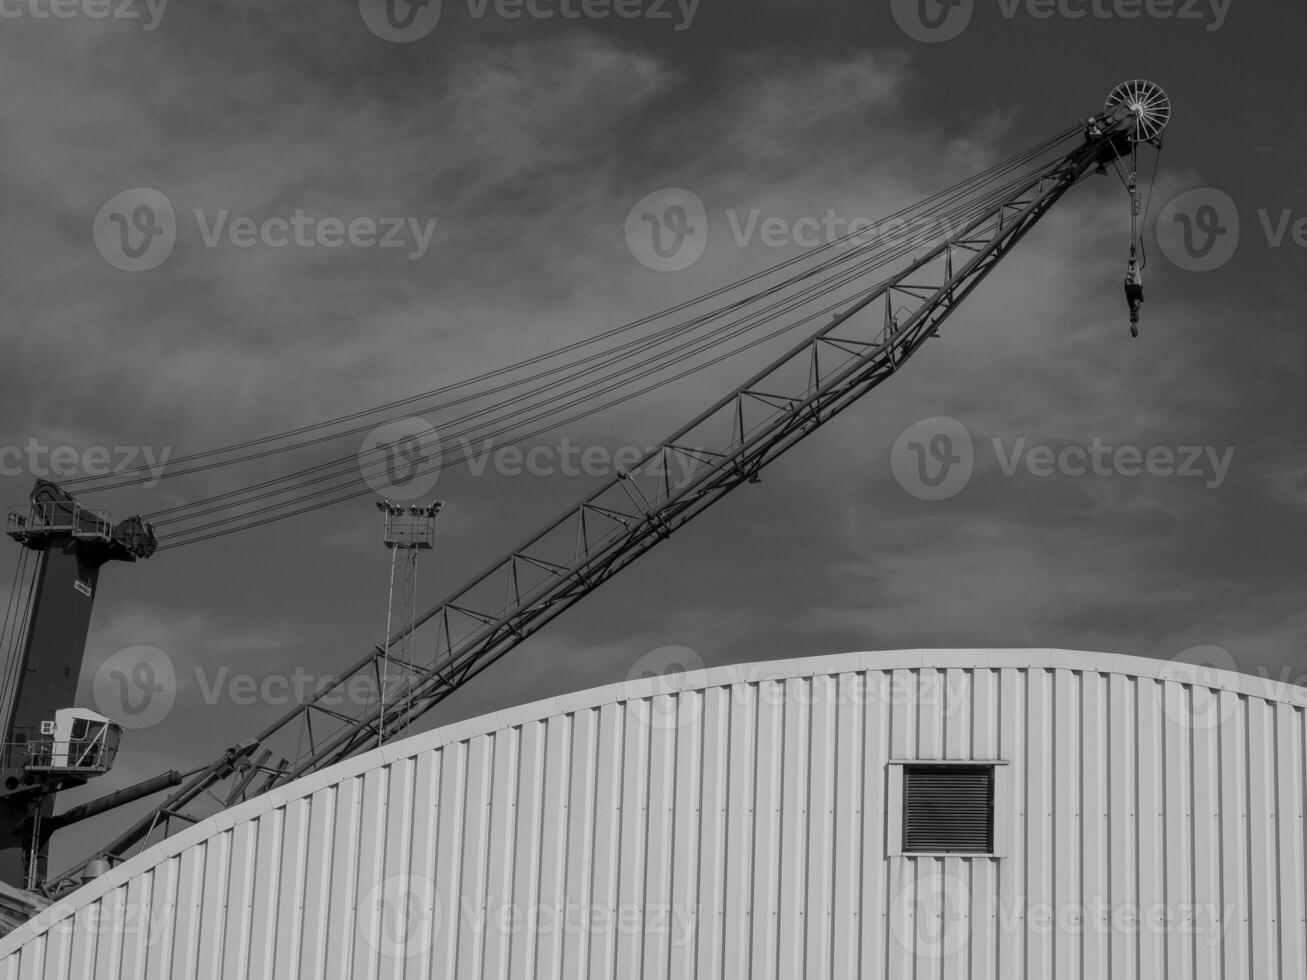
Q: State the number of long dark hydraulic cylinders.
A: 1